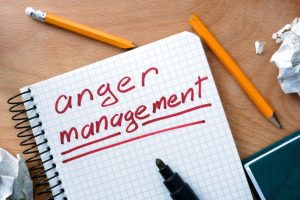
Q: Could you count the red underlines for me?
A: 3